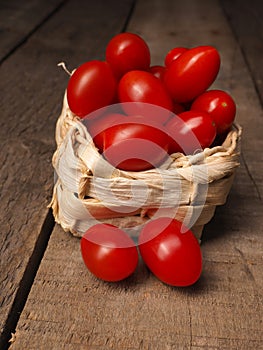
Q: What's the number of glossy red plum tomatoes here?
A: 12